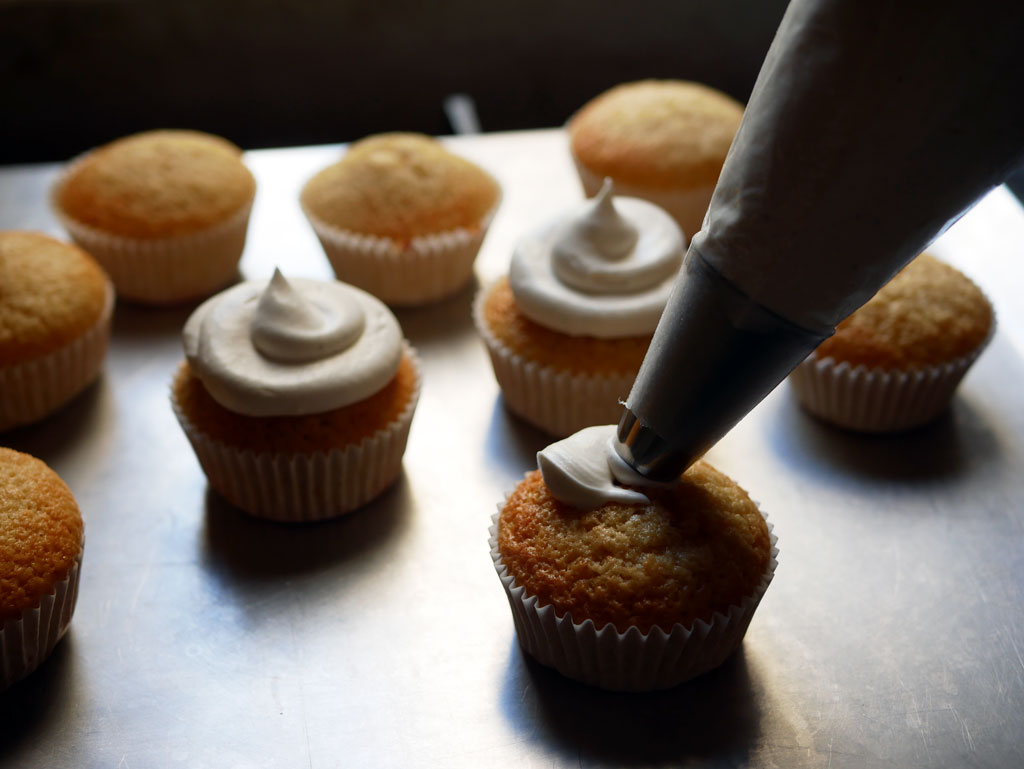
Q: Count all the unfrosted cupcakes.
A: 6